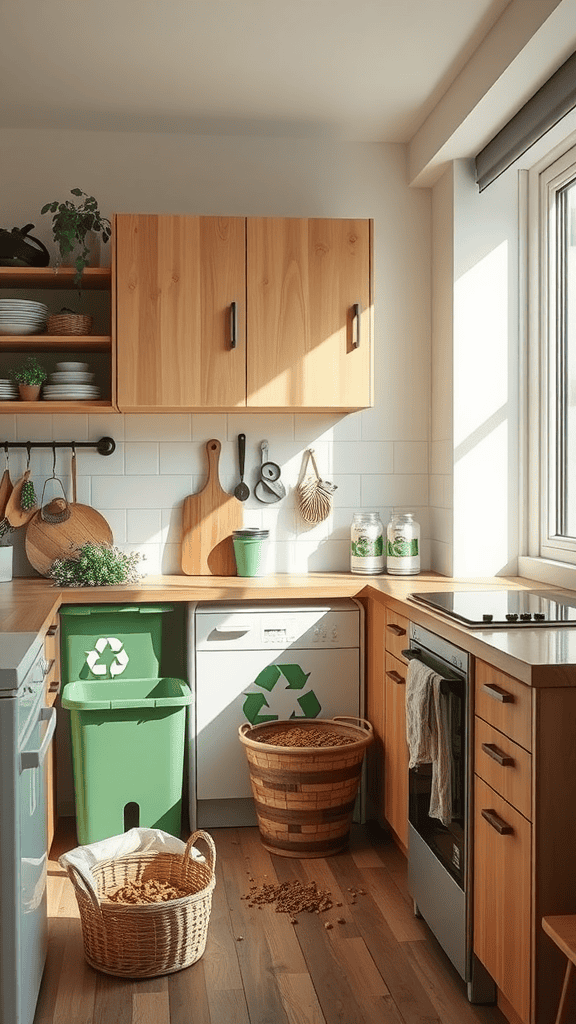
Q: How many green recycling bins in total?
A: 2